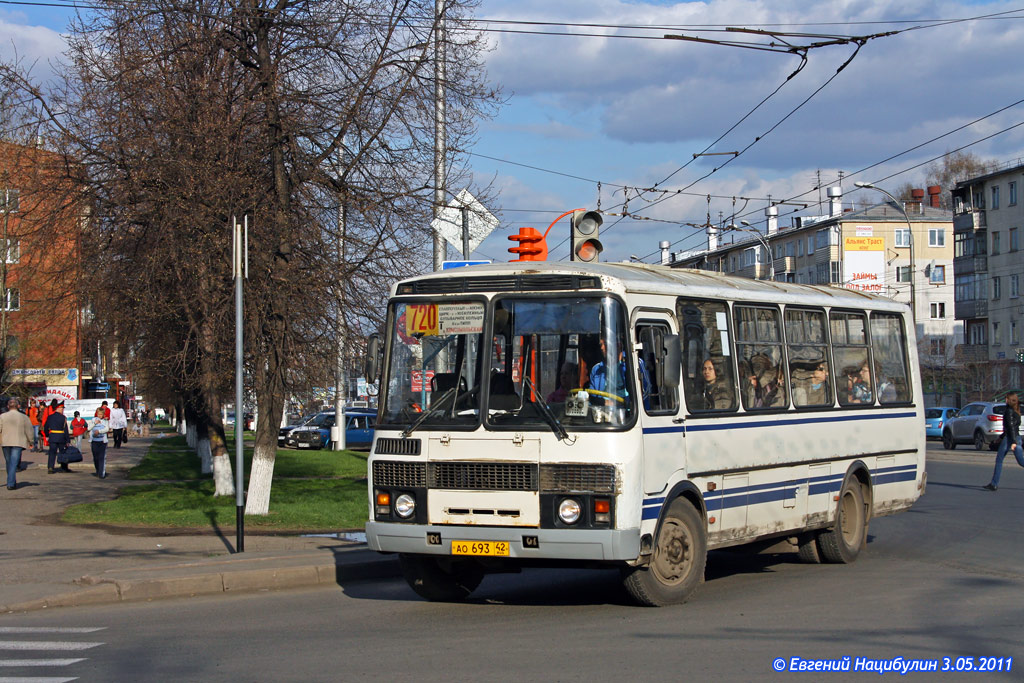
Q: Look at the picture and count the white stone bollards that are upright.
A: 0